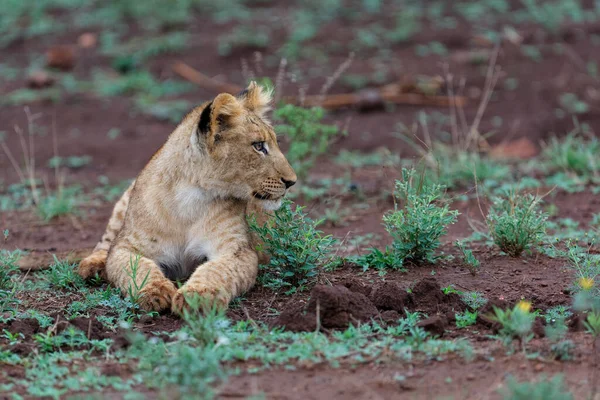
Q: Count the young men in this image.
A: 0